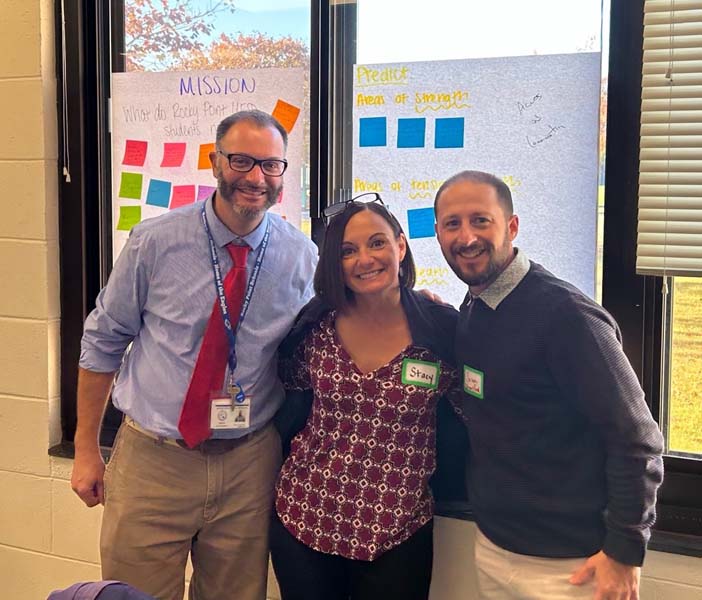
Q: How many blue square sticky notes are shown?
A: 5